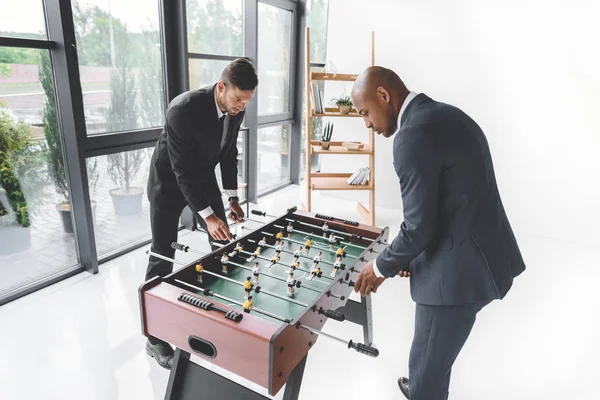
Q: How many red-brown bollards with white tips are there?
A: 0